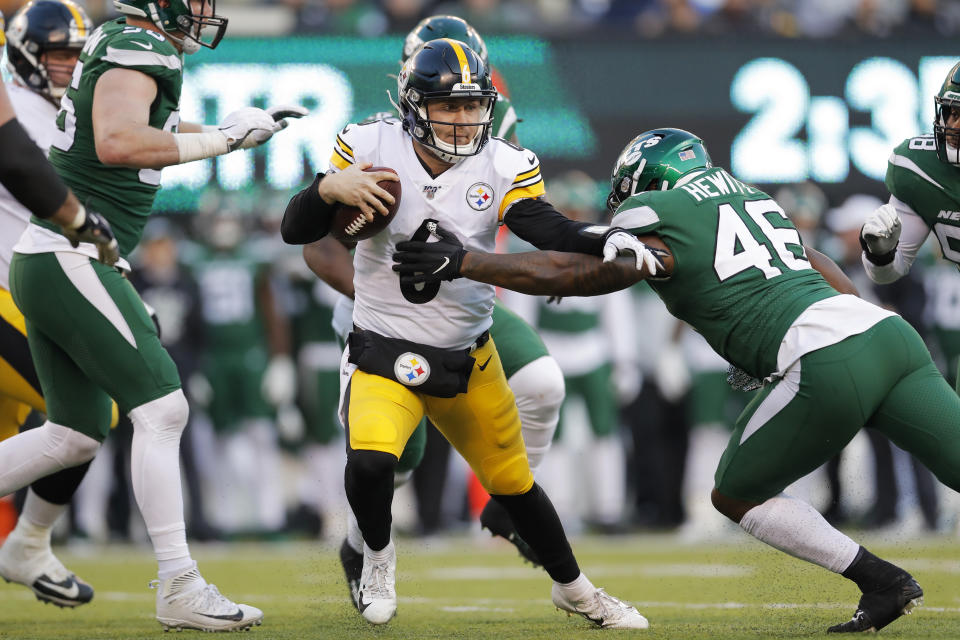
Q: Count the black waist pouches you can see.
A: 1